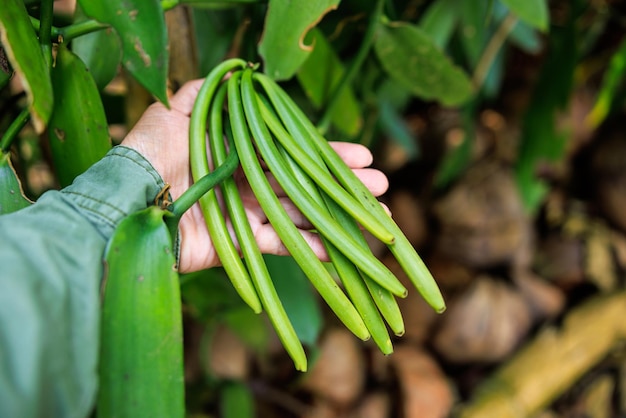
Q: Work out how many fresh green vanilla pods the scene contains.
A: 8